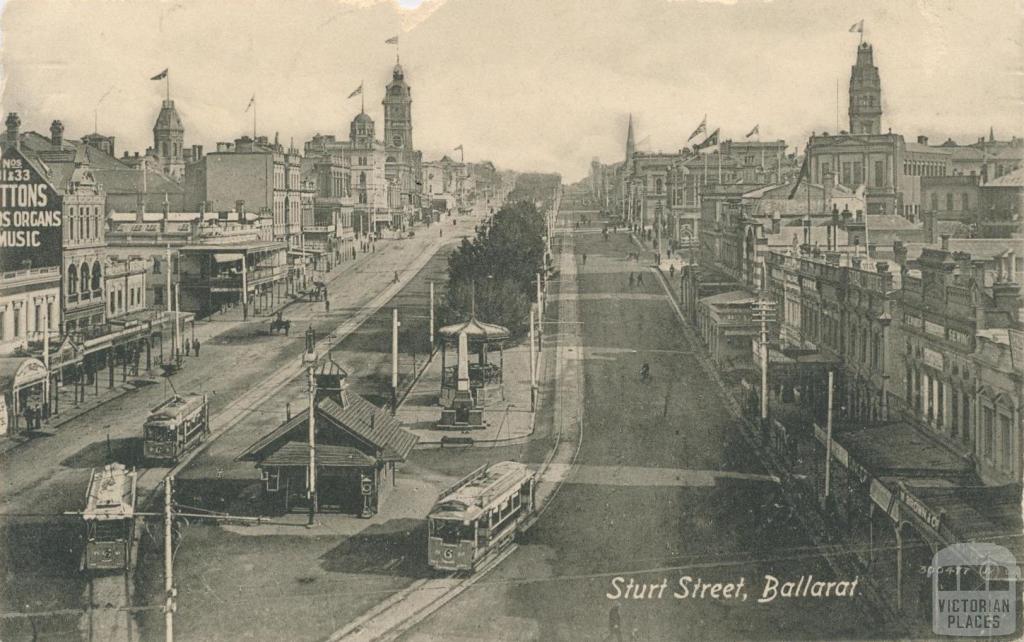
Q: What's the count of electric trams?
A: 3